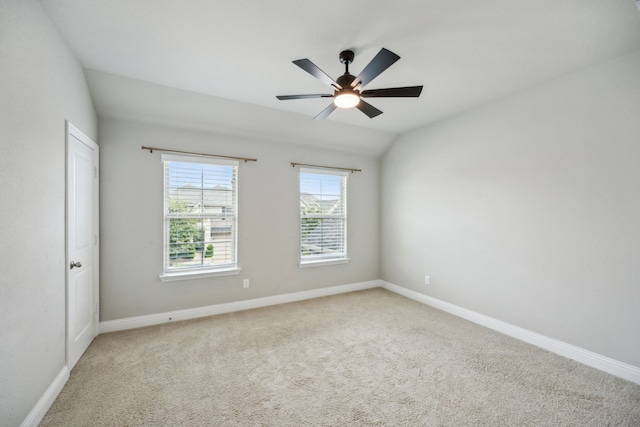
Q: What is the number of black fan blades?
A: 6